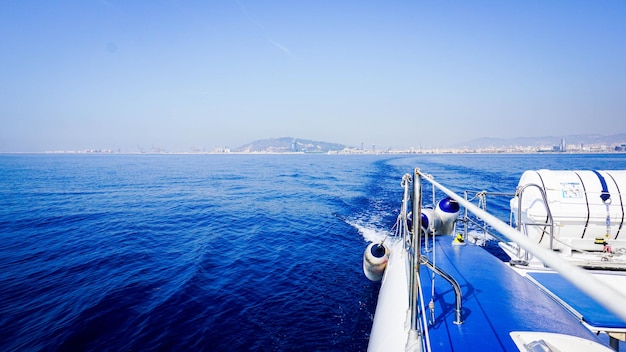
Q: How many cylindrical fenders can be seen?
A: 3